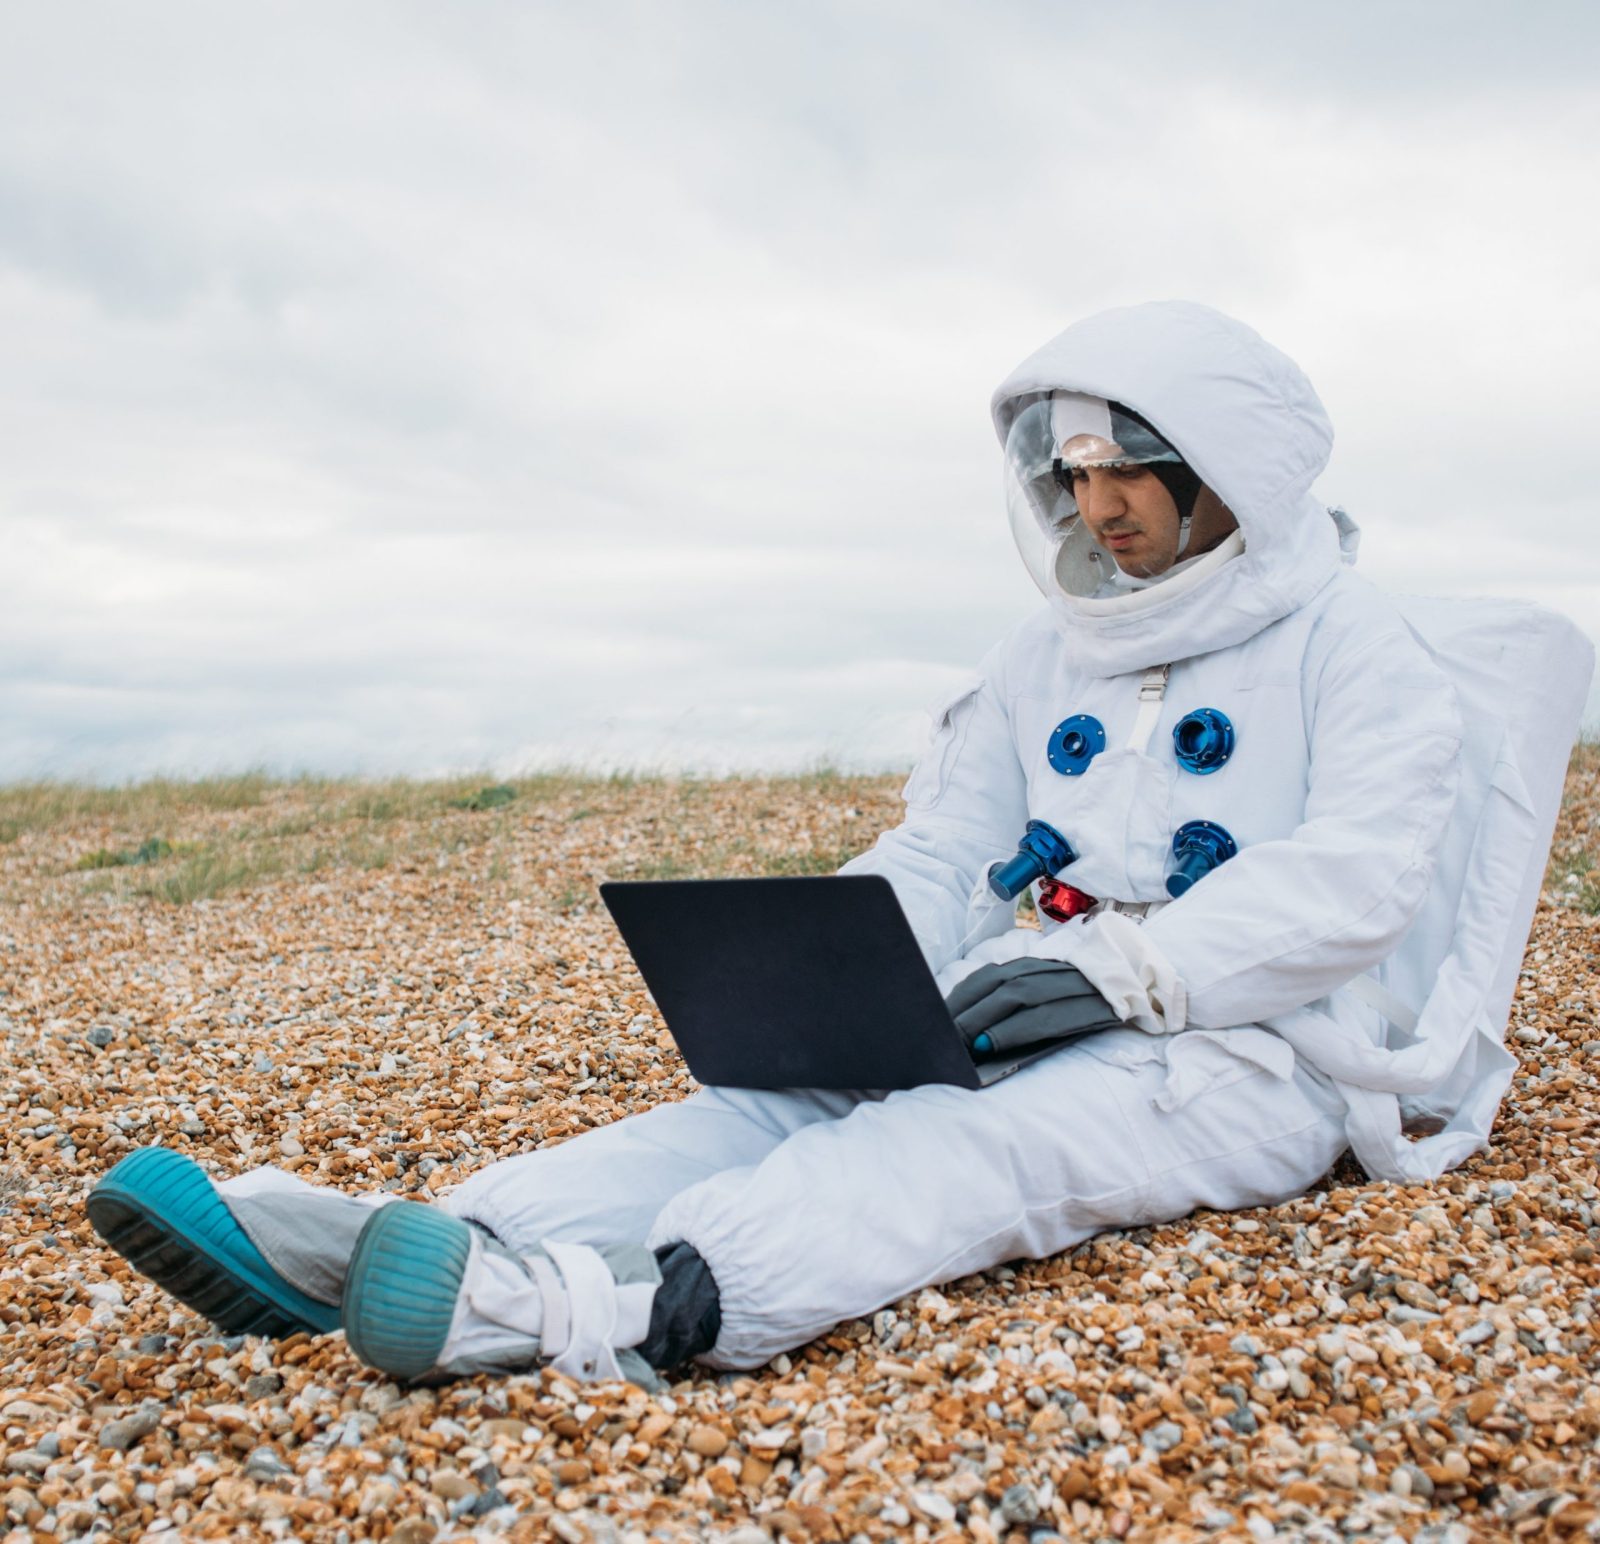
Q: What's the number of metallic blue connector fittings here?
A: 4